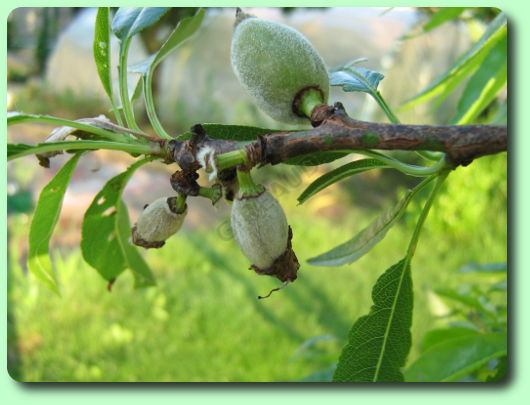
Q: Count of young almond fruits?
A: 3